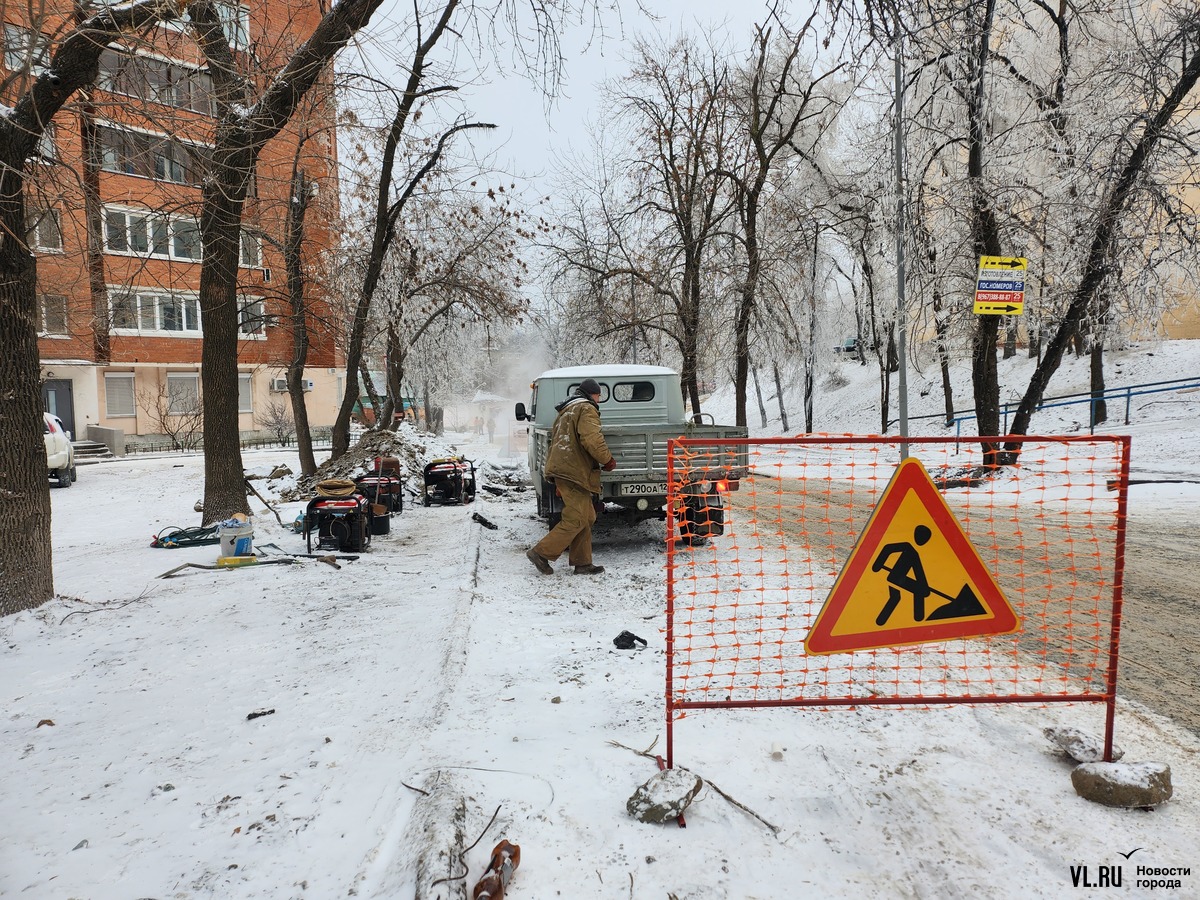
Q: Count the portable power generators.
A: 3